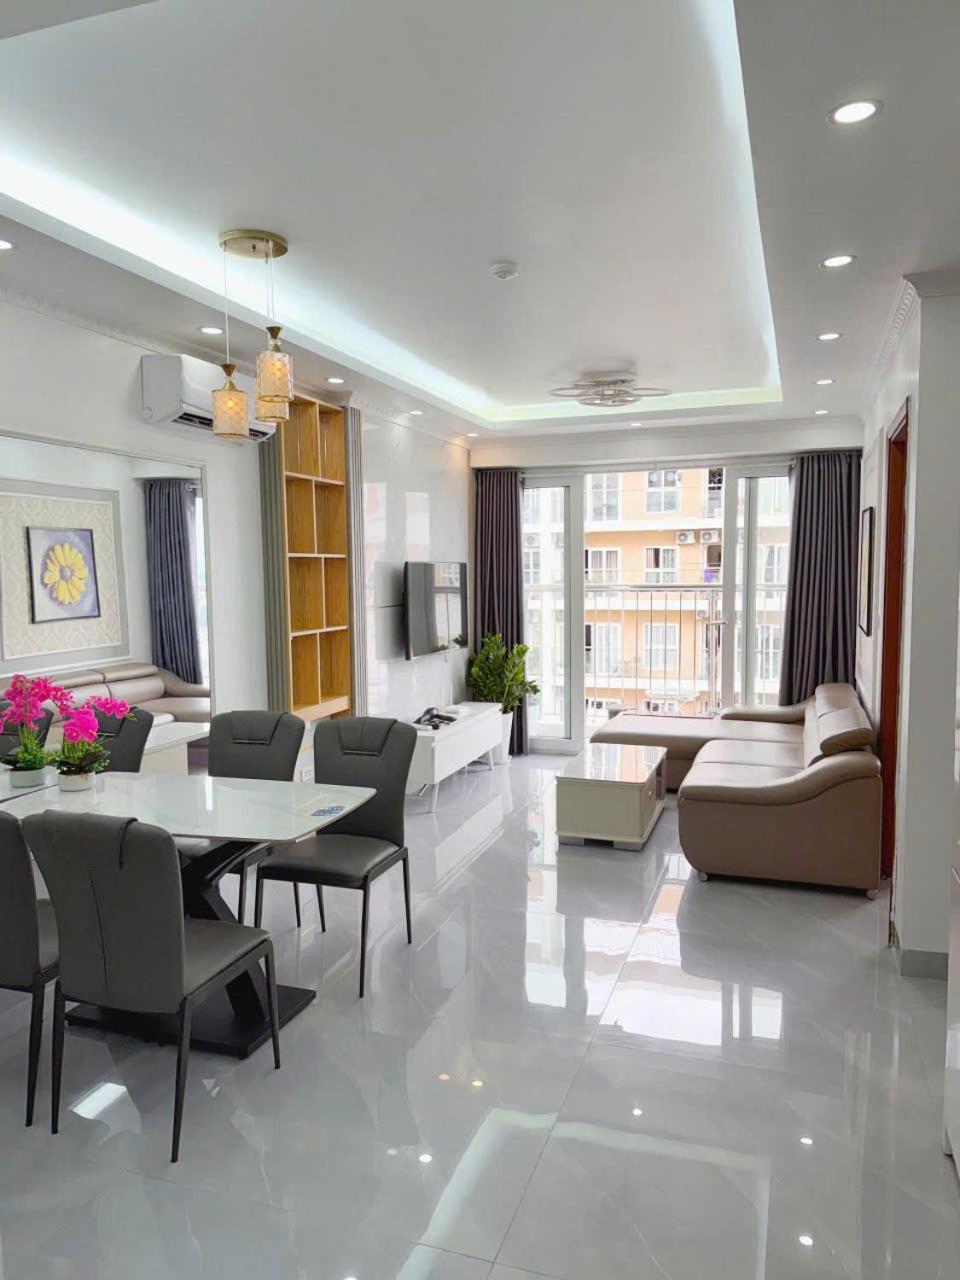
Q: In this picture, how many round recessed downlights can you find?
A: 11